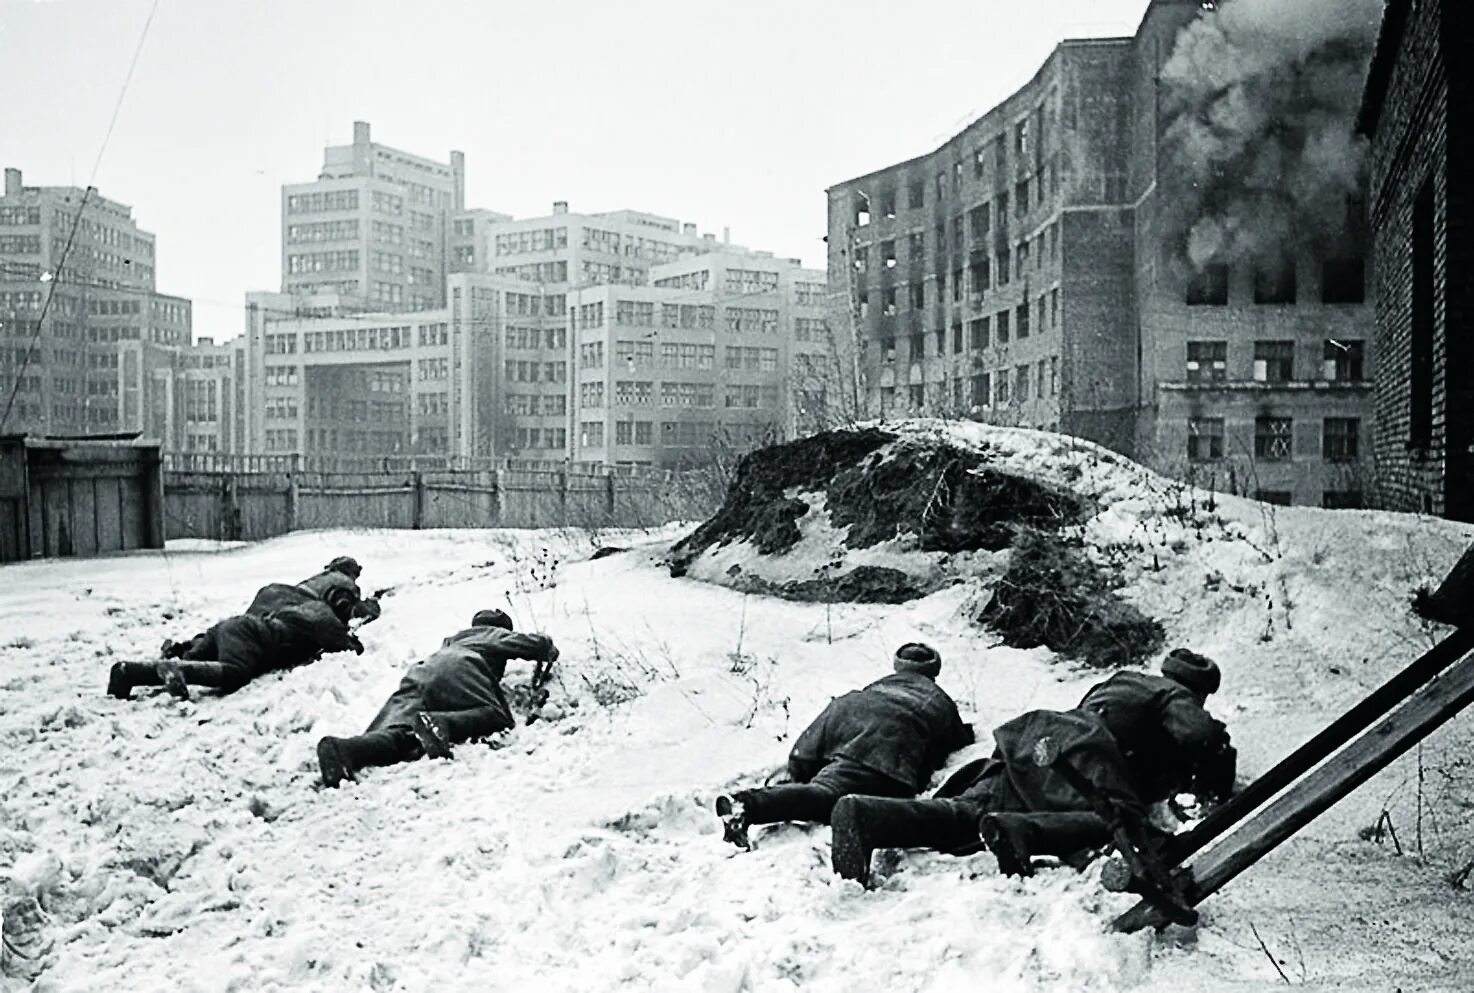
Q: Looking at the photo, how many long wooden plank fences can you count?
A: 1